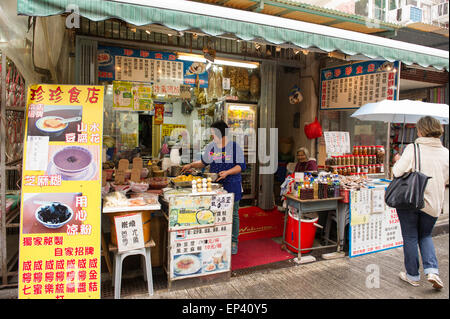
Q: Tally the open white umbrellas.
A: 1